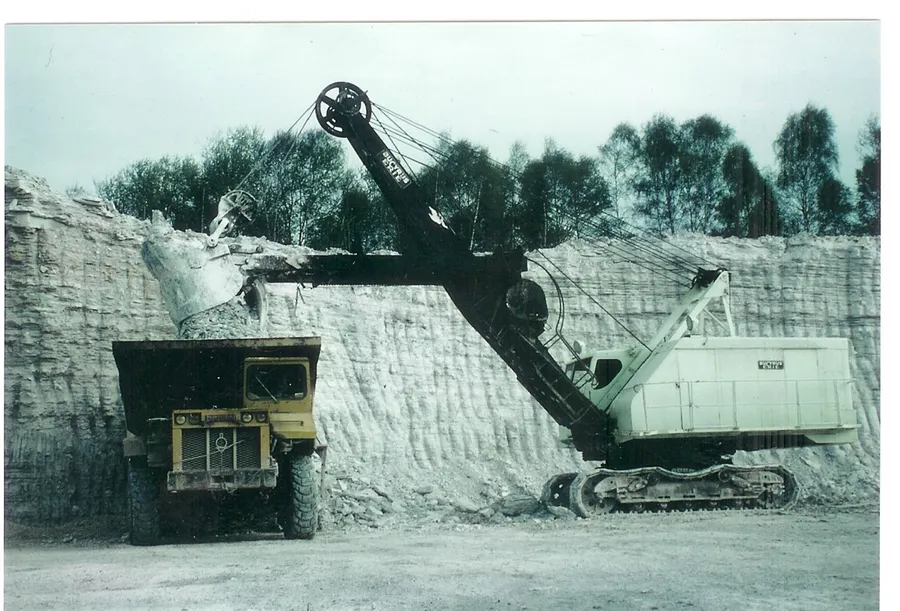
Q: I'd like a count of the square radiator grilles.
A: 1